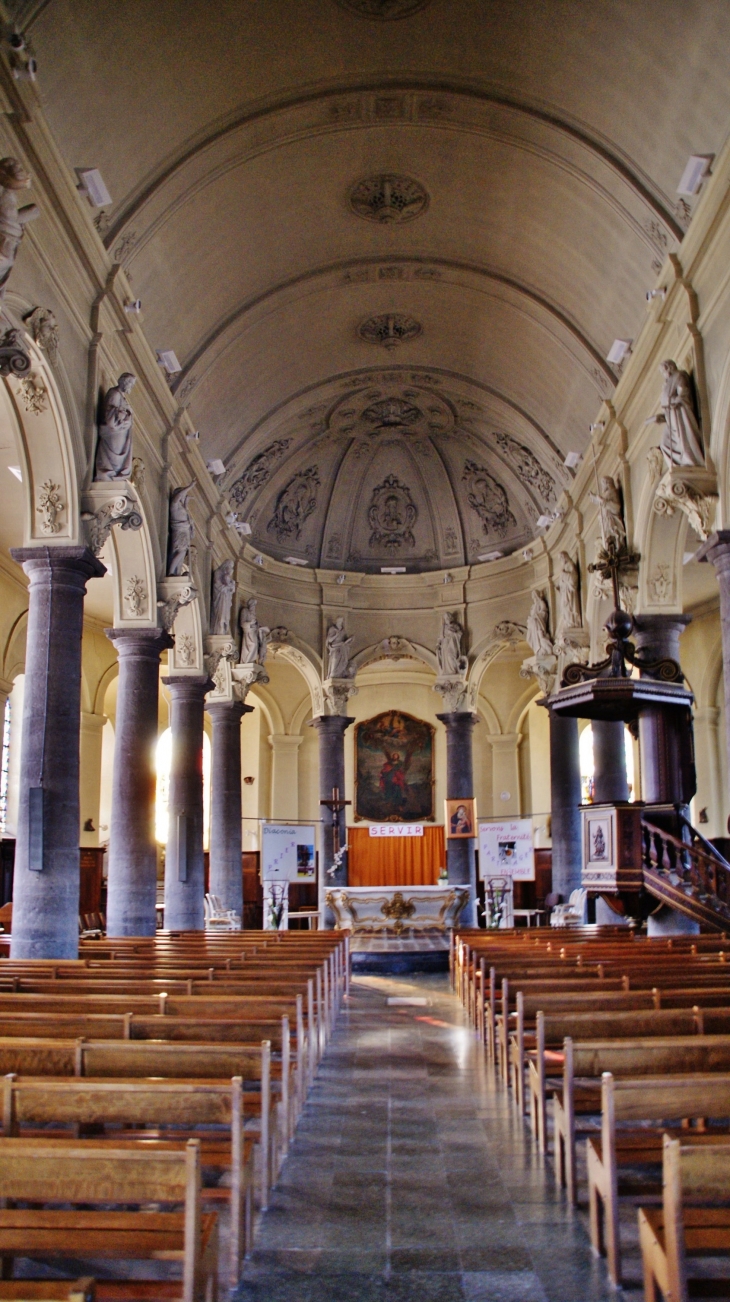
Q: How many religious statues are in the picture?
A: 11